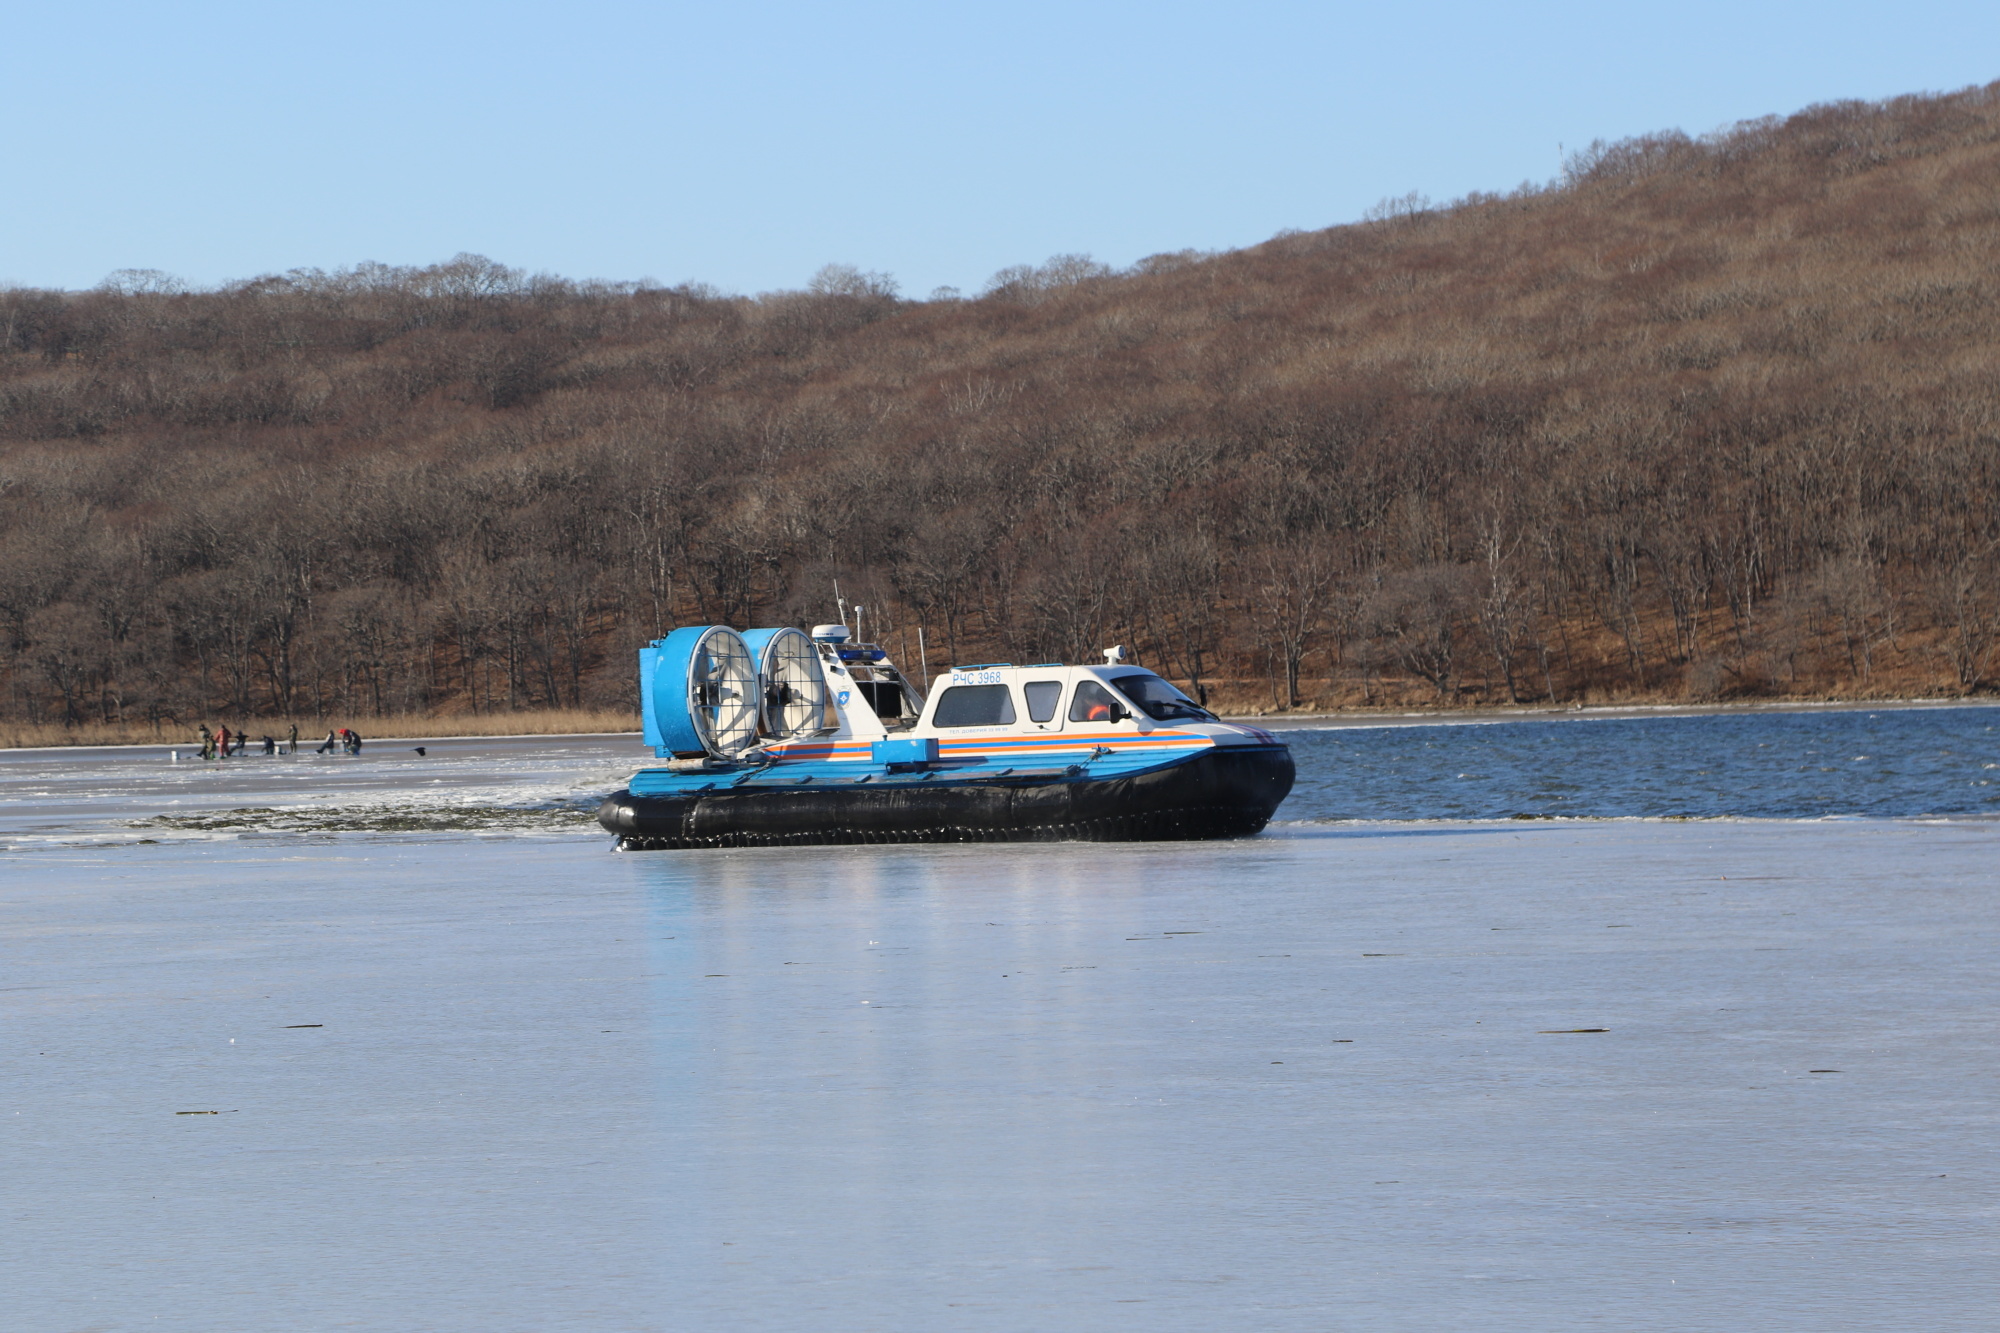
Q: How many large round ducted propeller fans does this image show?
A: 2